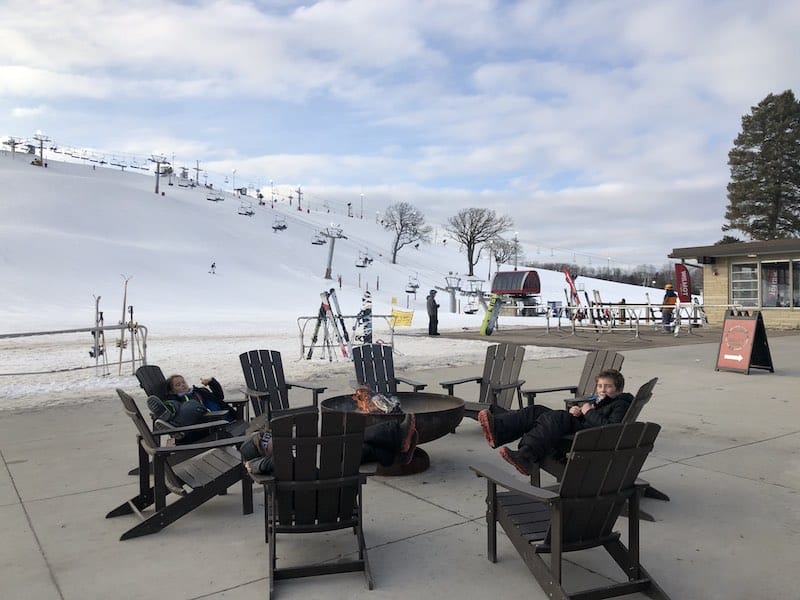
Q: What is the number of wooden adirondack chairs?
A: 9